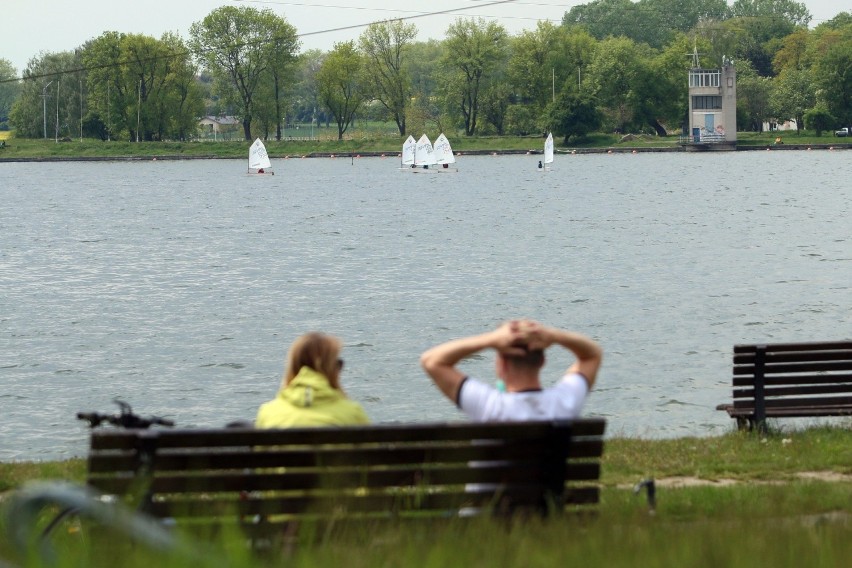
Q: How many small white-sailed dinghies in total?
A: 5